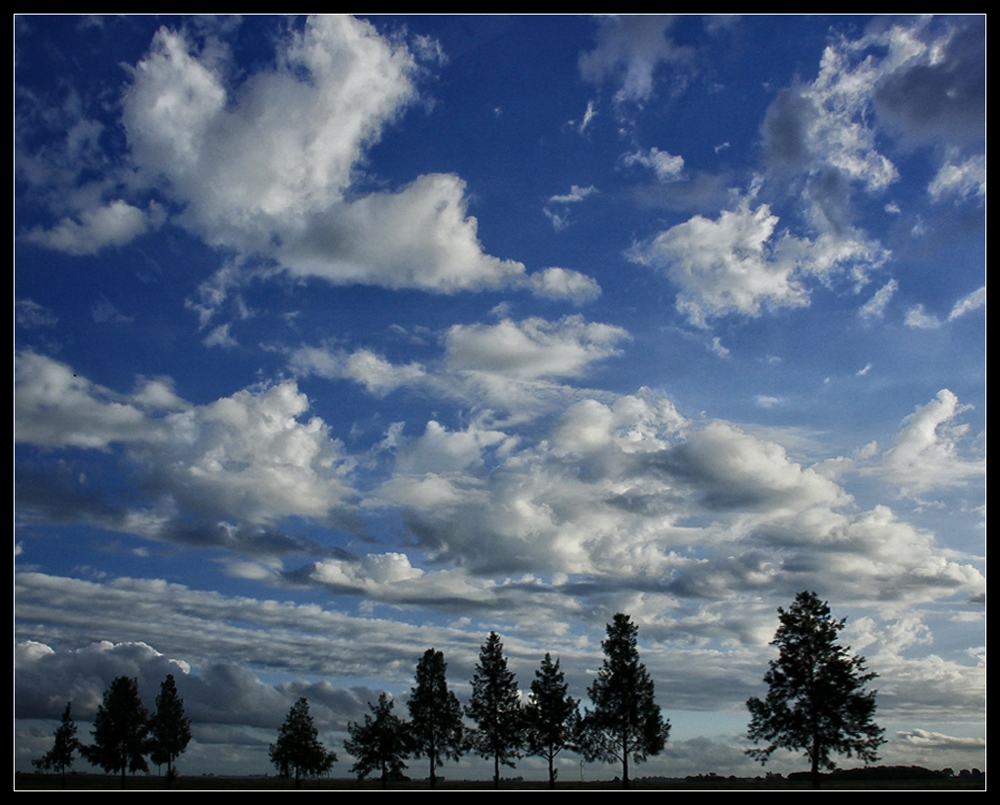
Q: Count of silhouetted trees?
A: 10